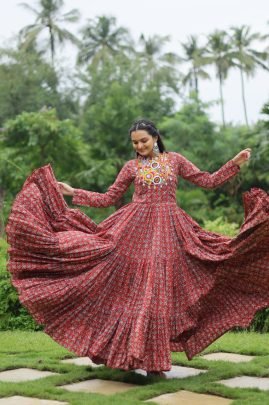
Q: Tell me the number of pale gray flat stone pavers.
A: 8